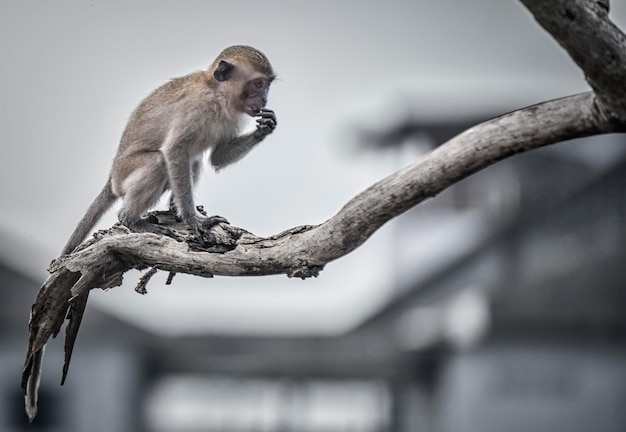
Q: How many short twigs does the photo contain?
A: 2